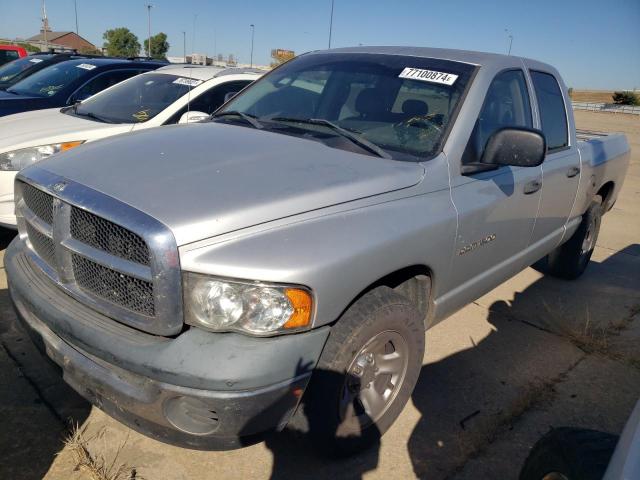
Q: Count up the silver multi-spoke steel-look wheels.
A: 2